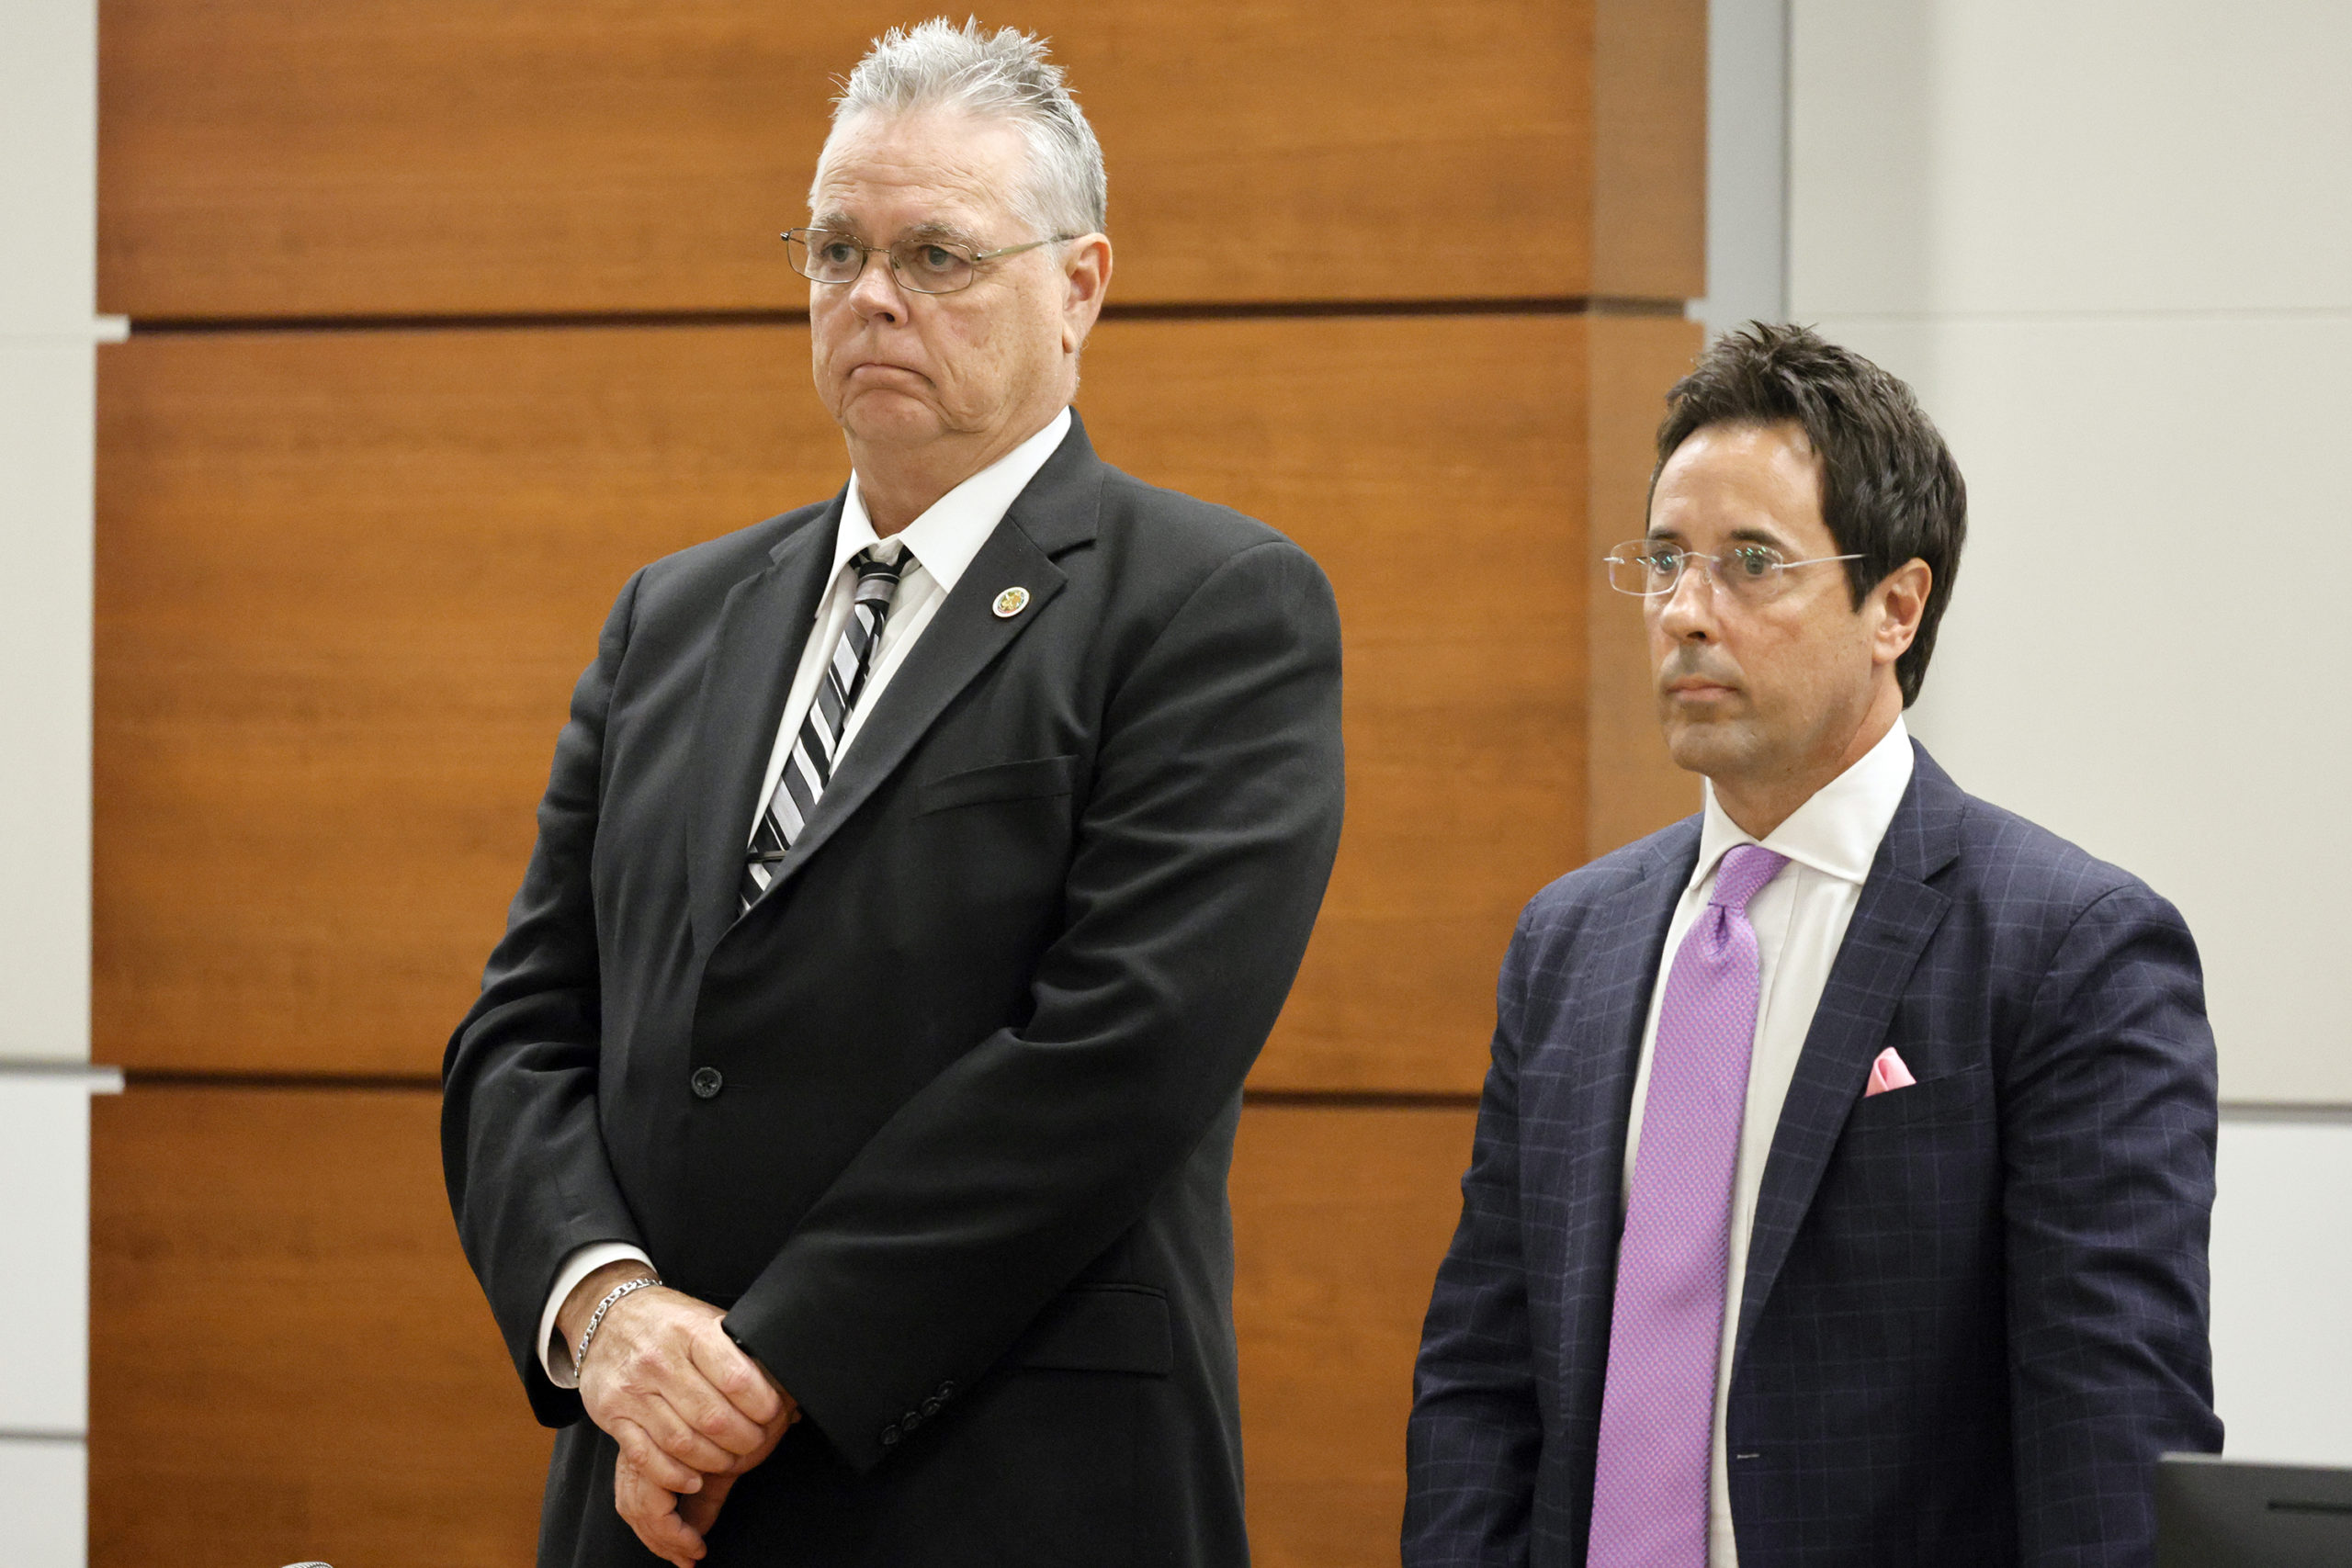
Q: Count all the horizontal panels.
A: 3